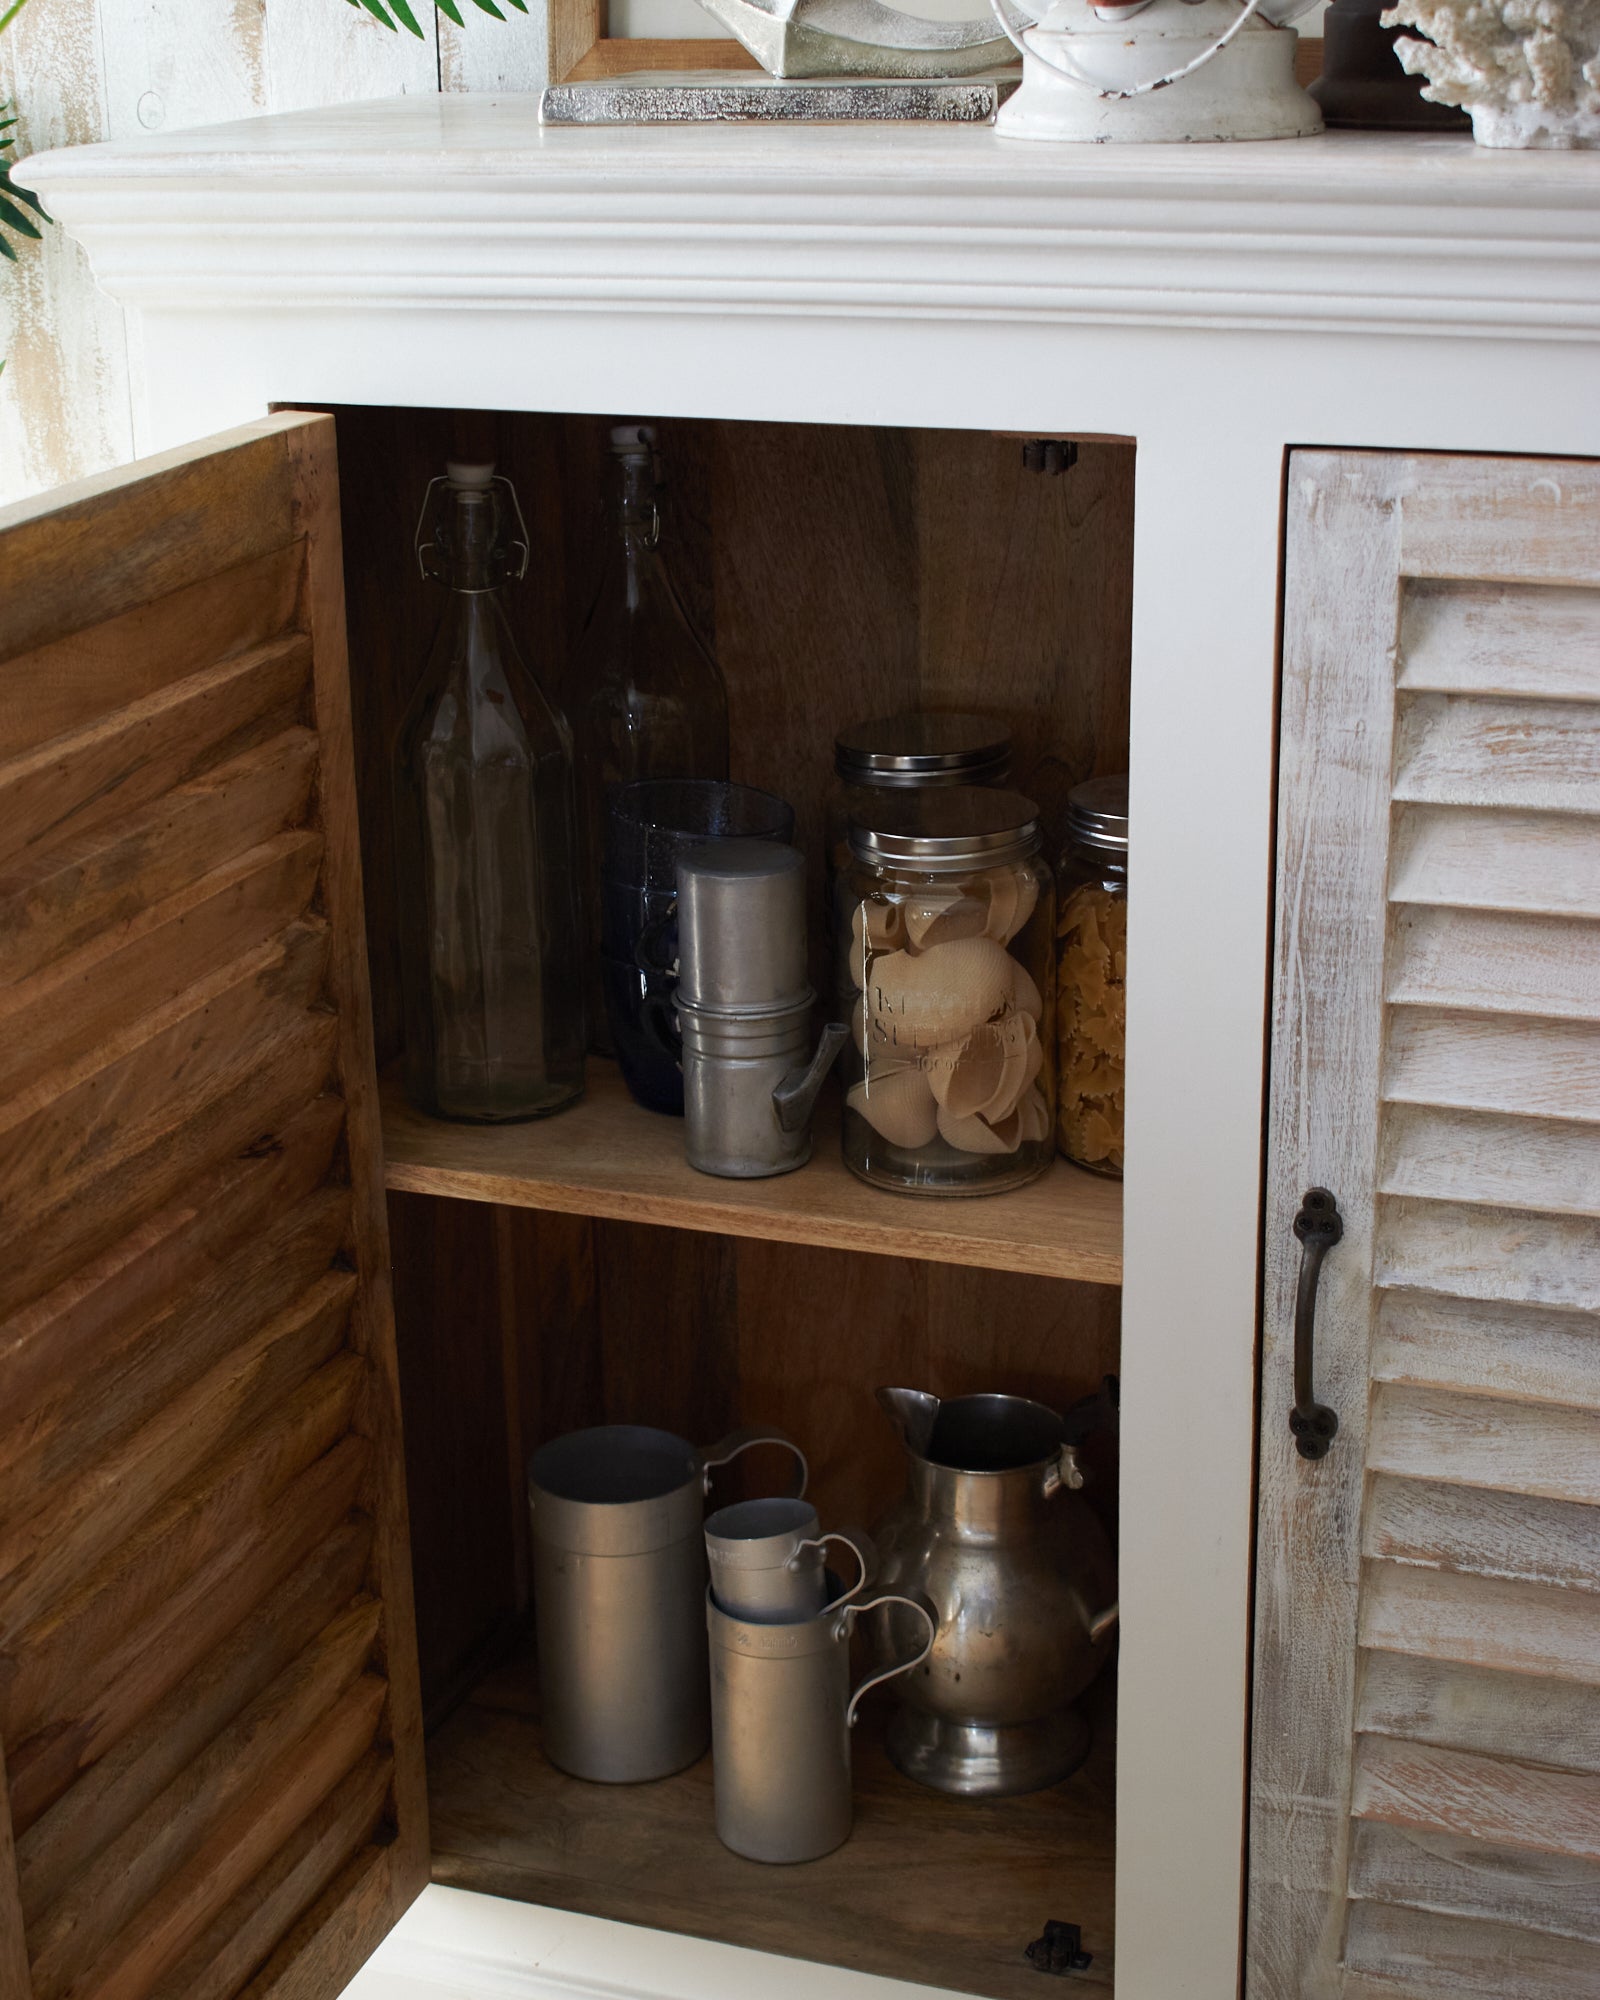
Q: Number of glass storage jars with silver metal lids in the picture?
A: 3